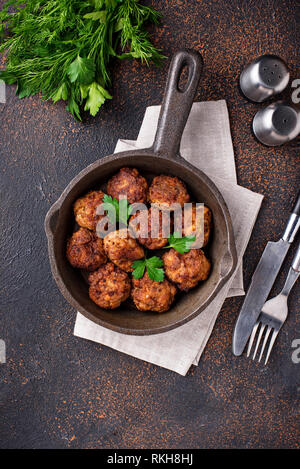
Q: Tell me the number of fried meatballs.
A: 10